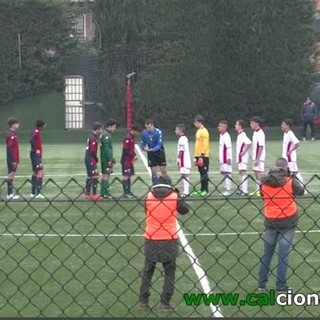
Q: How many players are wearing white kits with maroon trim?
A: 5